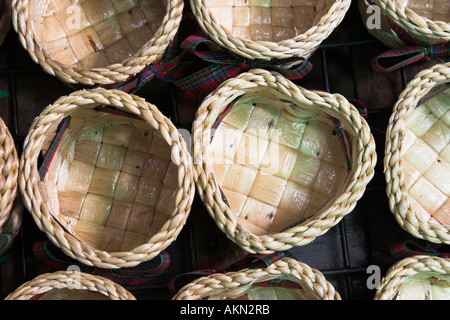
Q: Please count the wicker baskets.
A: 10